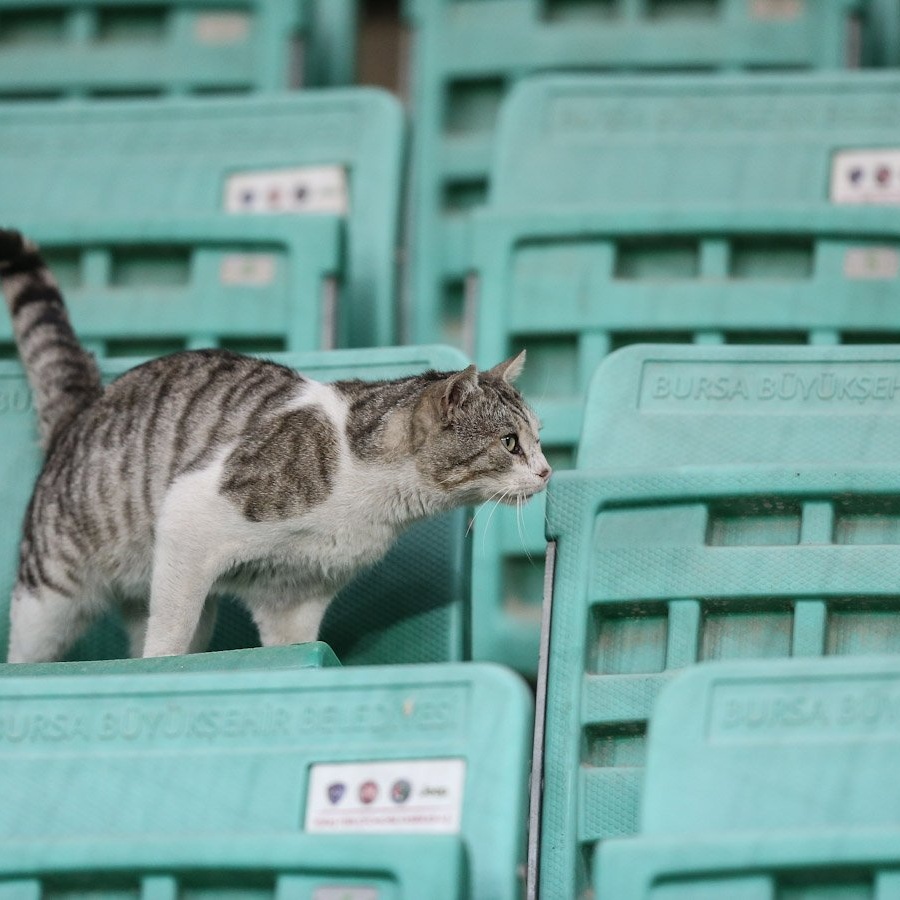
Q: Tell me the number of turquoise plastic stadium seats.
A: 8